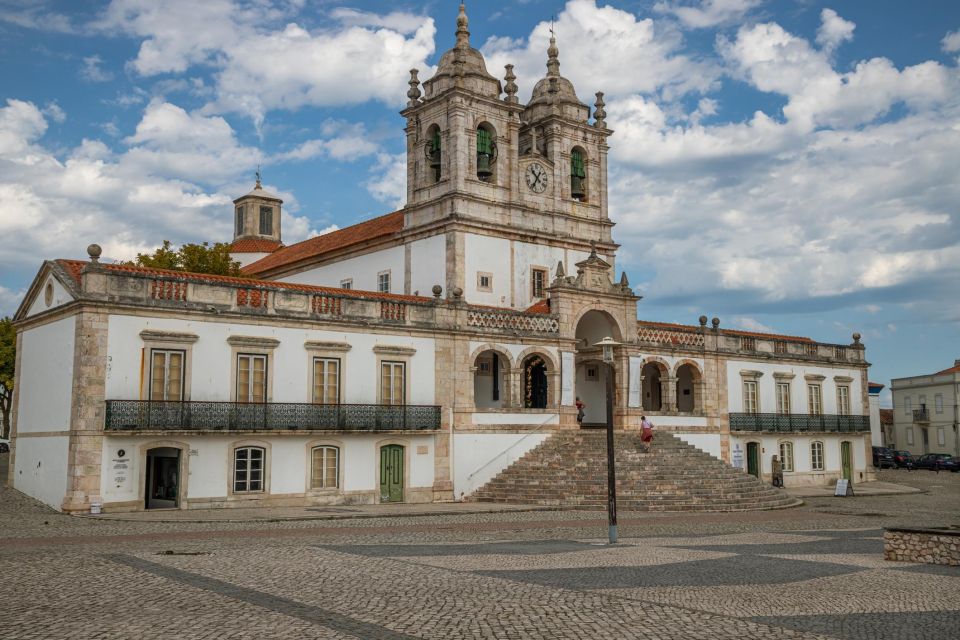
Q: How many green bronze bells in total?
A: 3